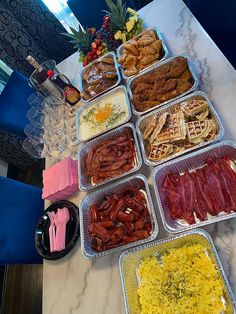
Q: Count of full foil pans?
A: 9